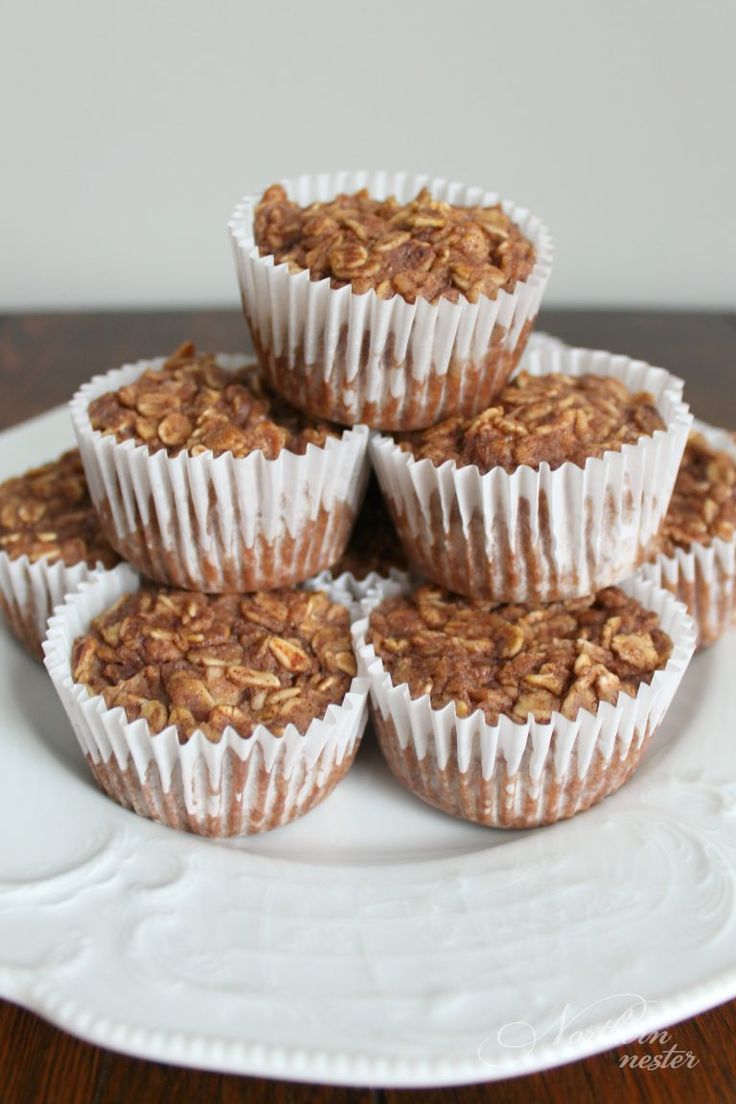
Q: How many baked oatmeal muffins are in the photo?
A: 8